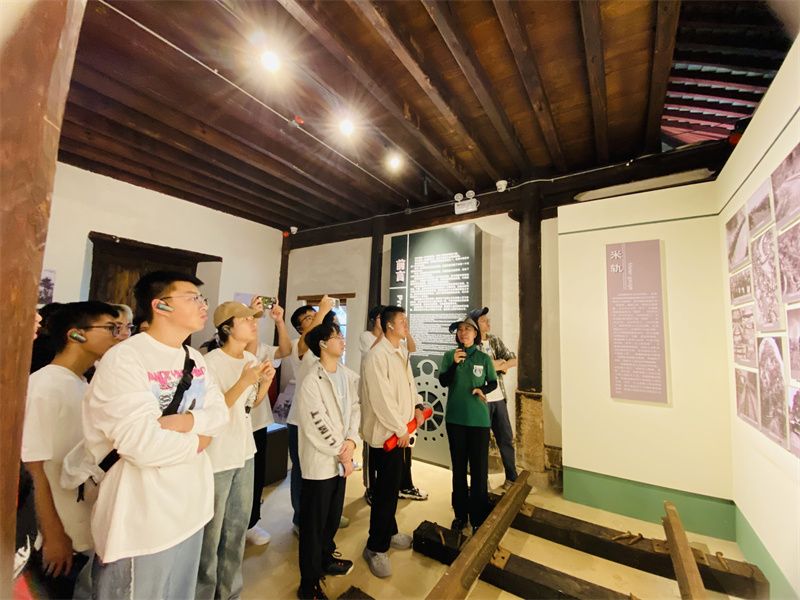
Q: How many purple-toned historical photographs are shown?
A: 11